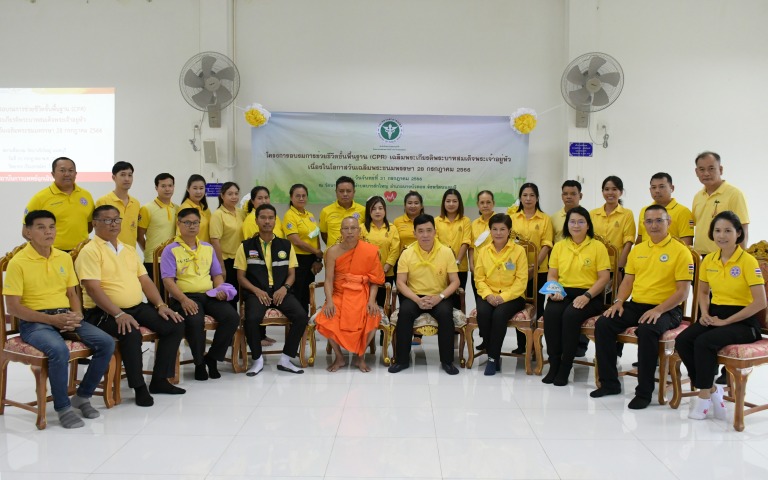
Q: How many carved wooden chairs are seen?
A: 10